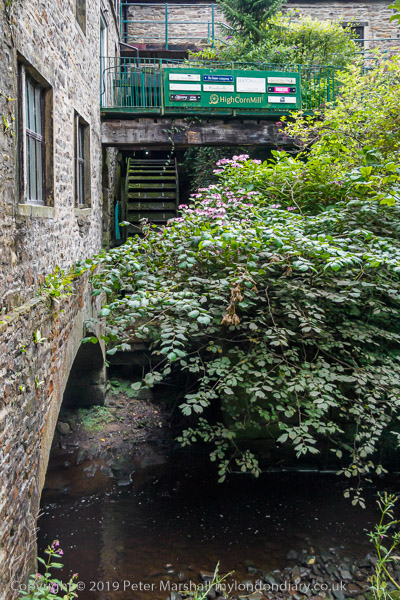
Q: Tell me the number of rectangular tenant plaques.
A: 9